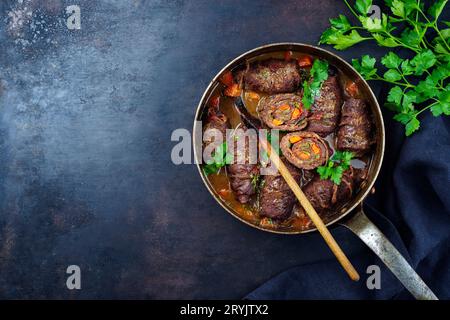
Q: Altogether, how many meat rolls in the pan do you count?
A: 9